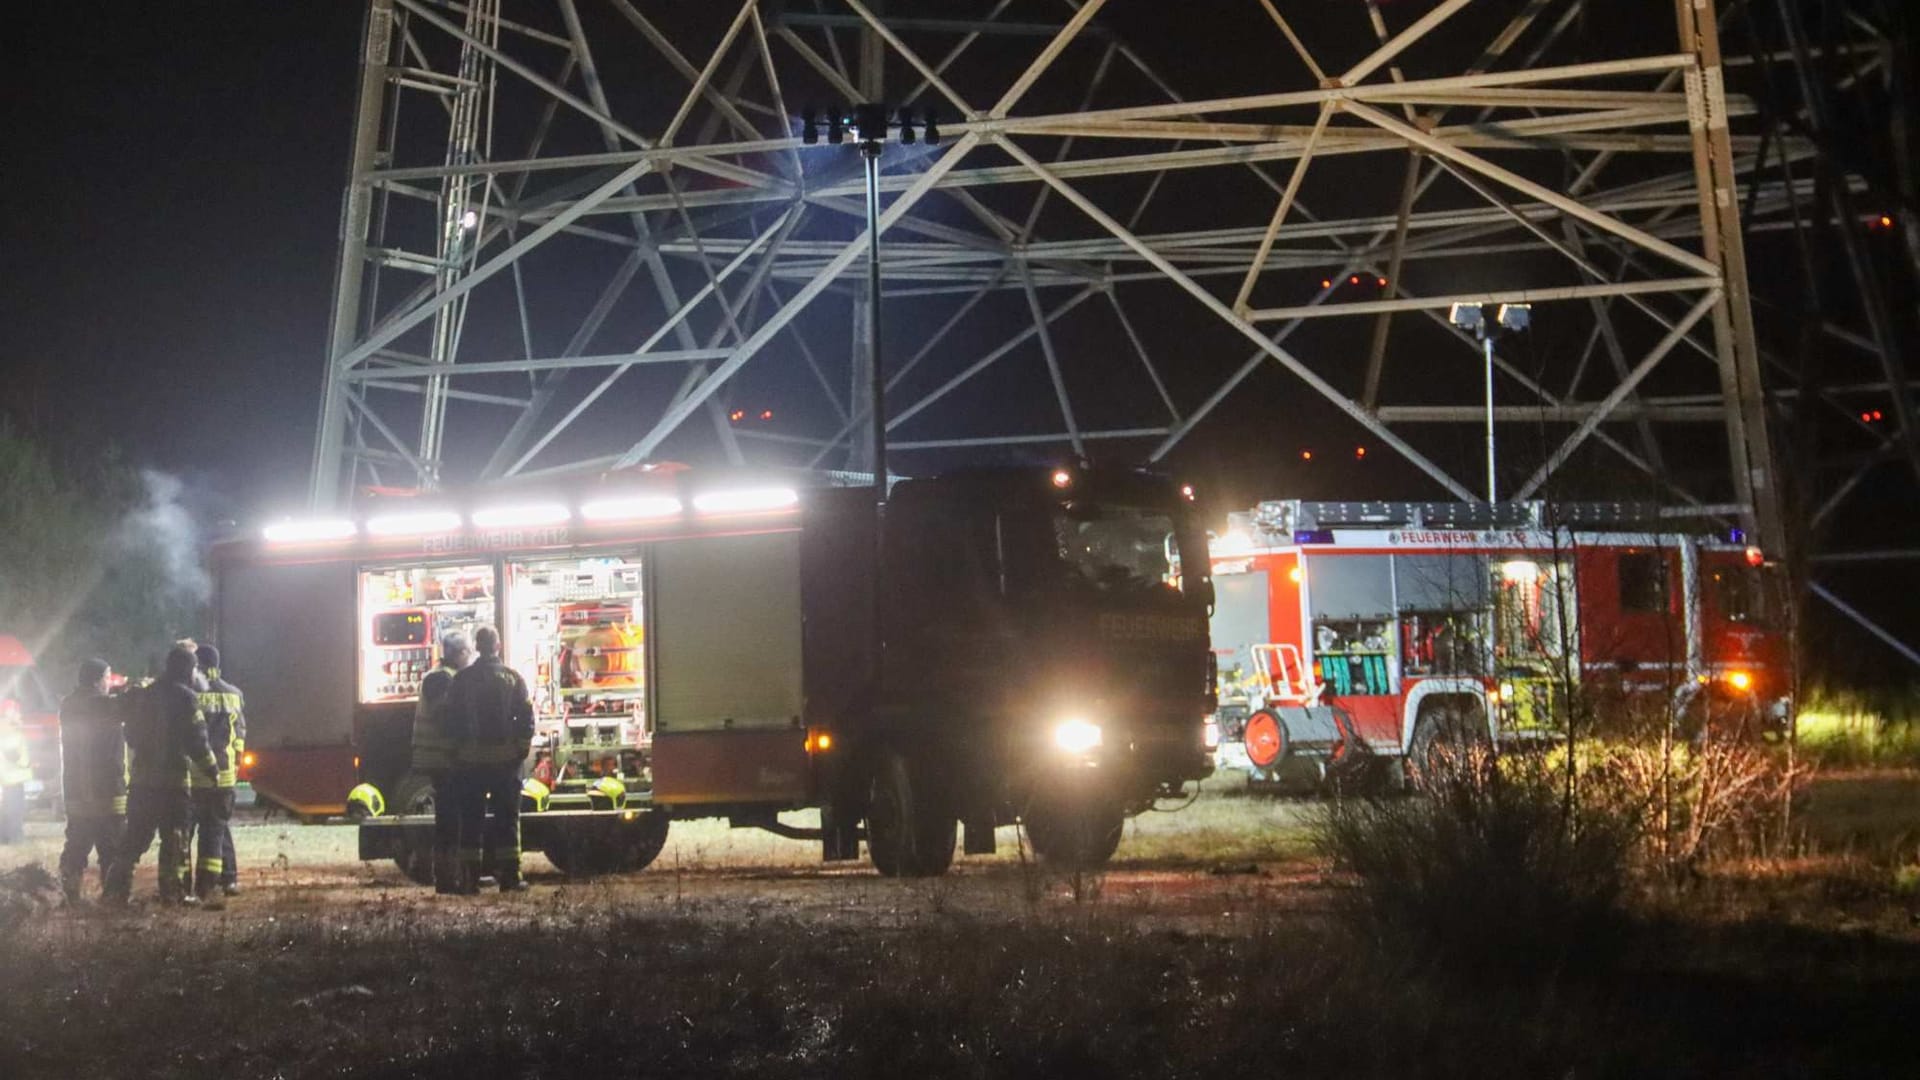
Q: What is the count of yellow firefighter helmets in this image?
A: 3